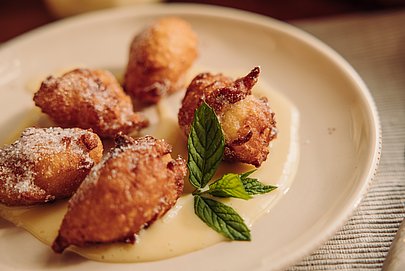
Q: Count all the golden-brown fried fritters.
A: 5